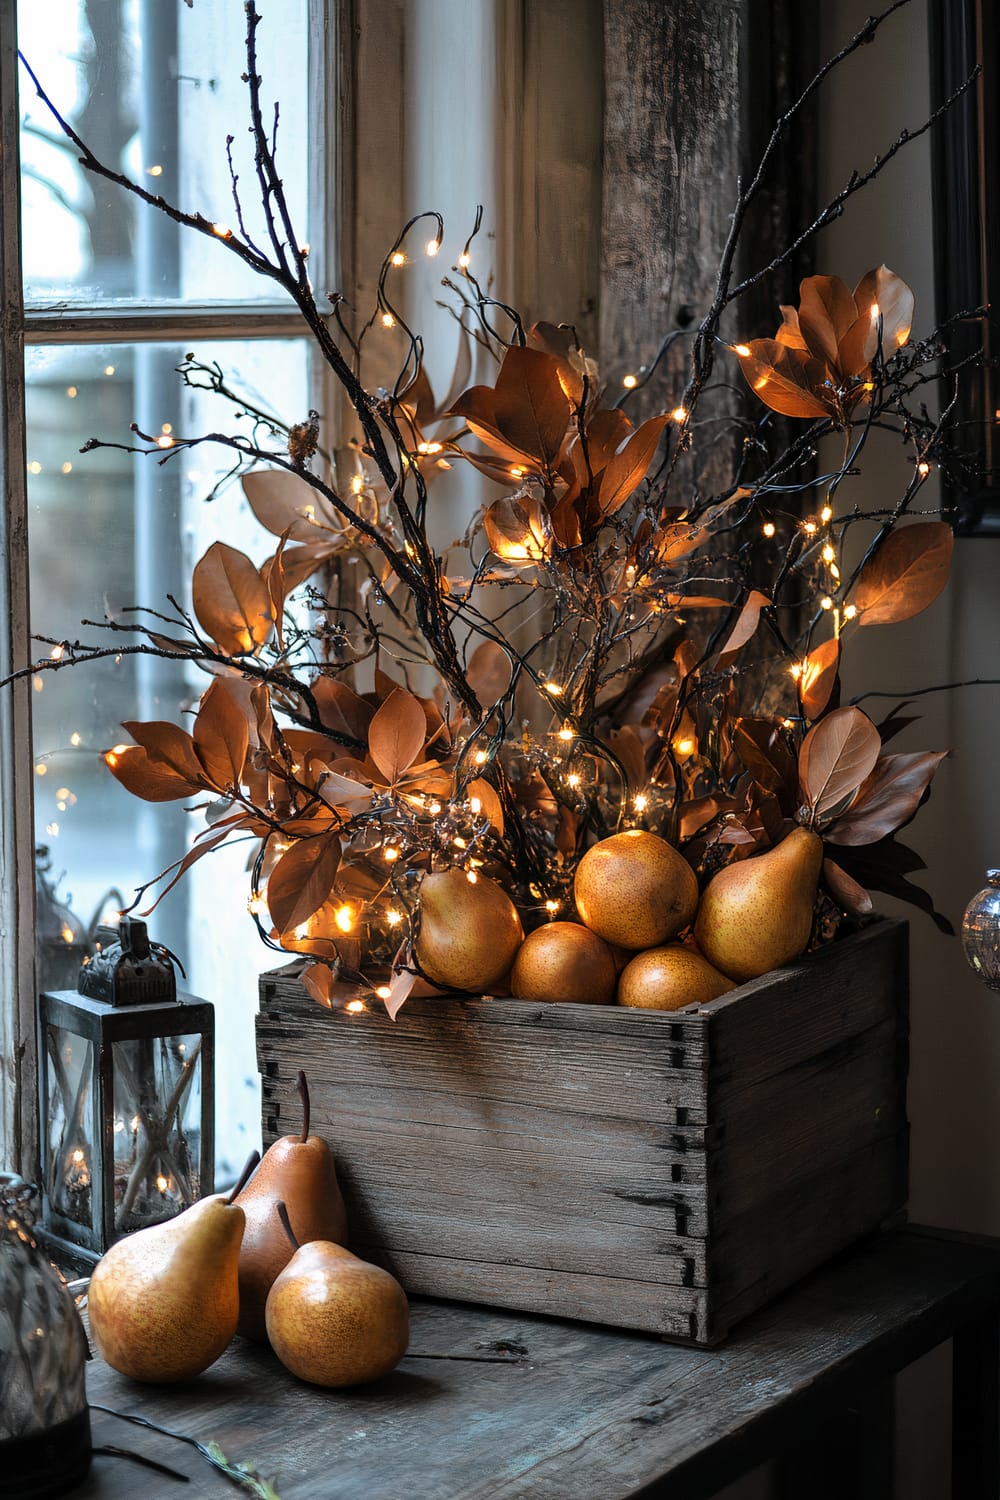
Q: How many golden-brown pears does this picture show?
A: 8